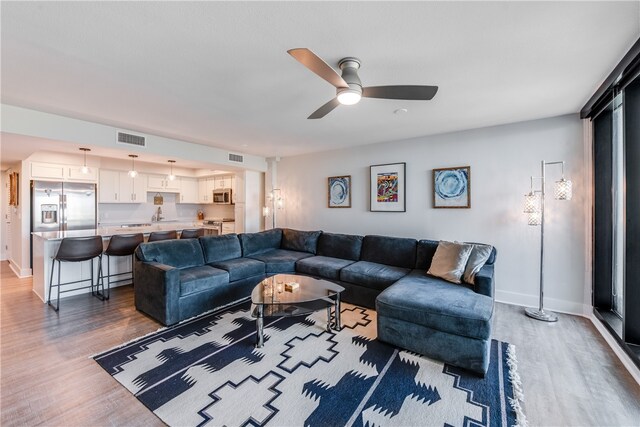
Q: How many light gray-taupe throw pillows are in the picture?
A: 2